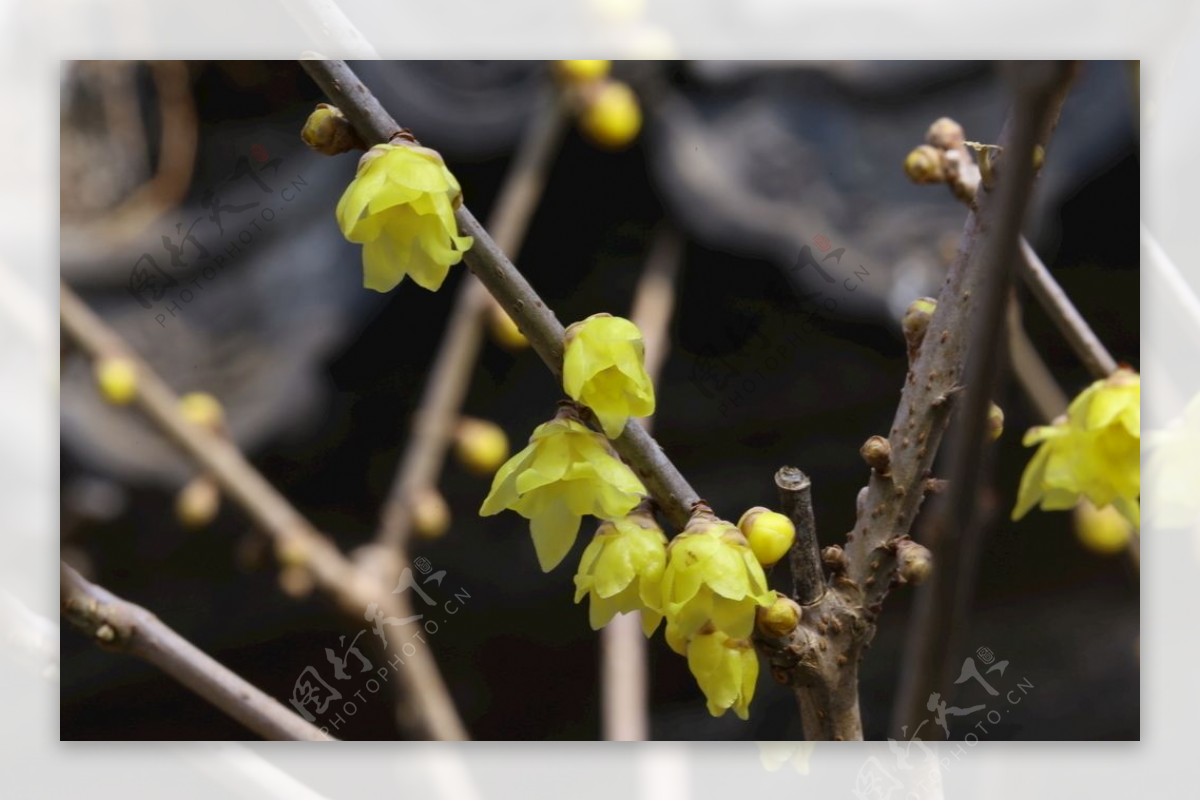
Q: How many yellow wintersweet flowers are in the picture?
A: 7